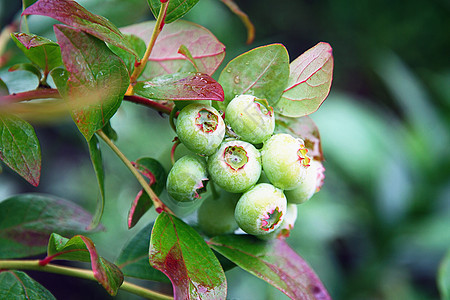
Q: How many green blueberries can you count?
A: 9